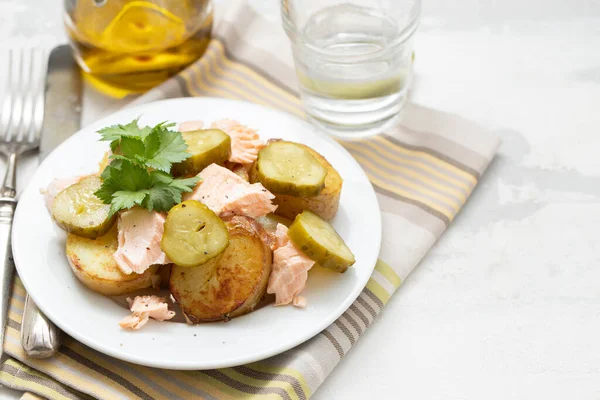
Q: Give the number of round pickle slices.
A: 5